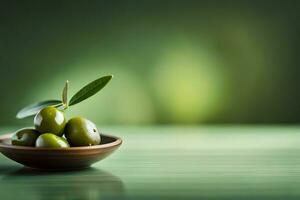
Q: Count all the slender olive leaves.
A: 3